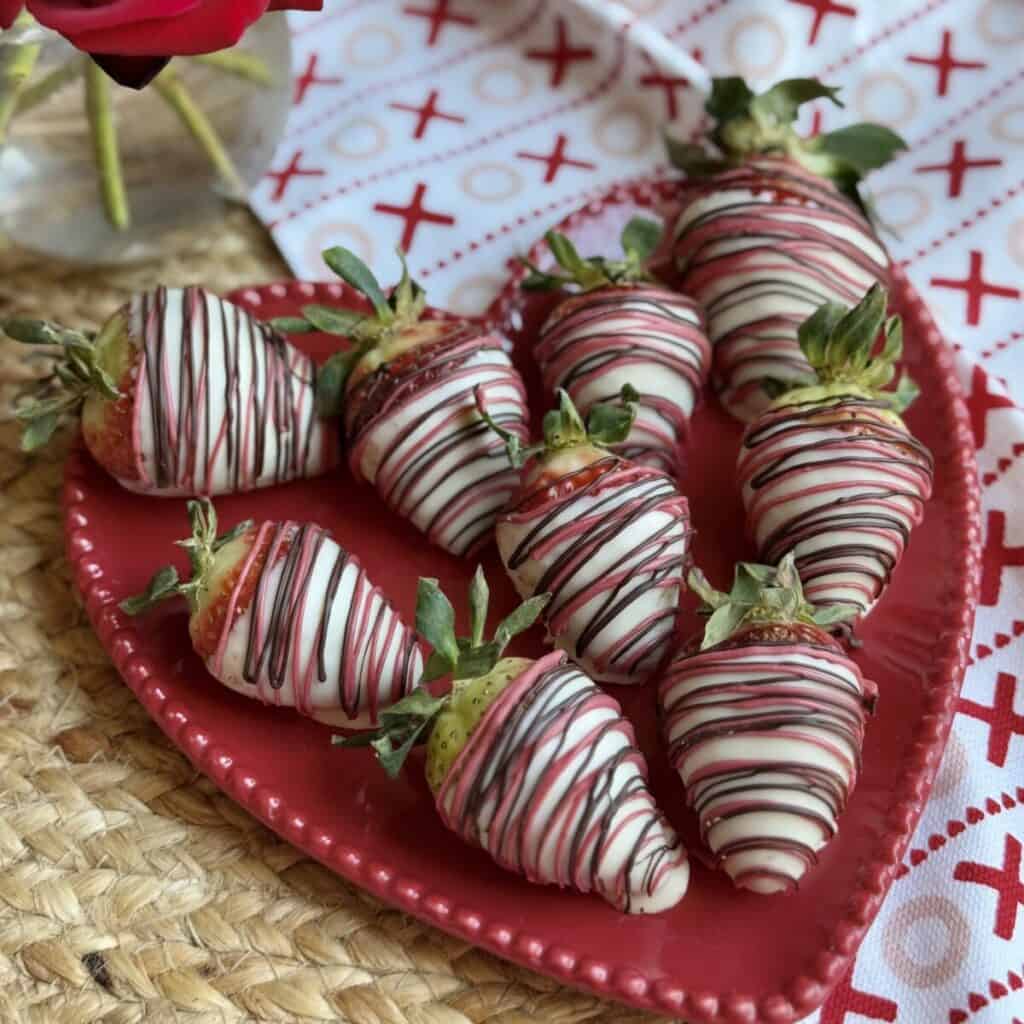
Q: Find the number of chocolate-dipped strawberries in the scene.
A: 9